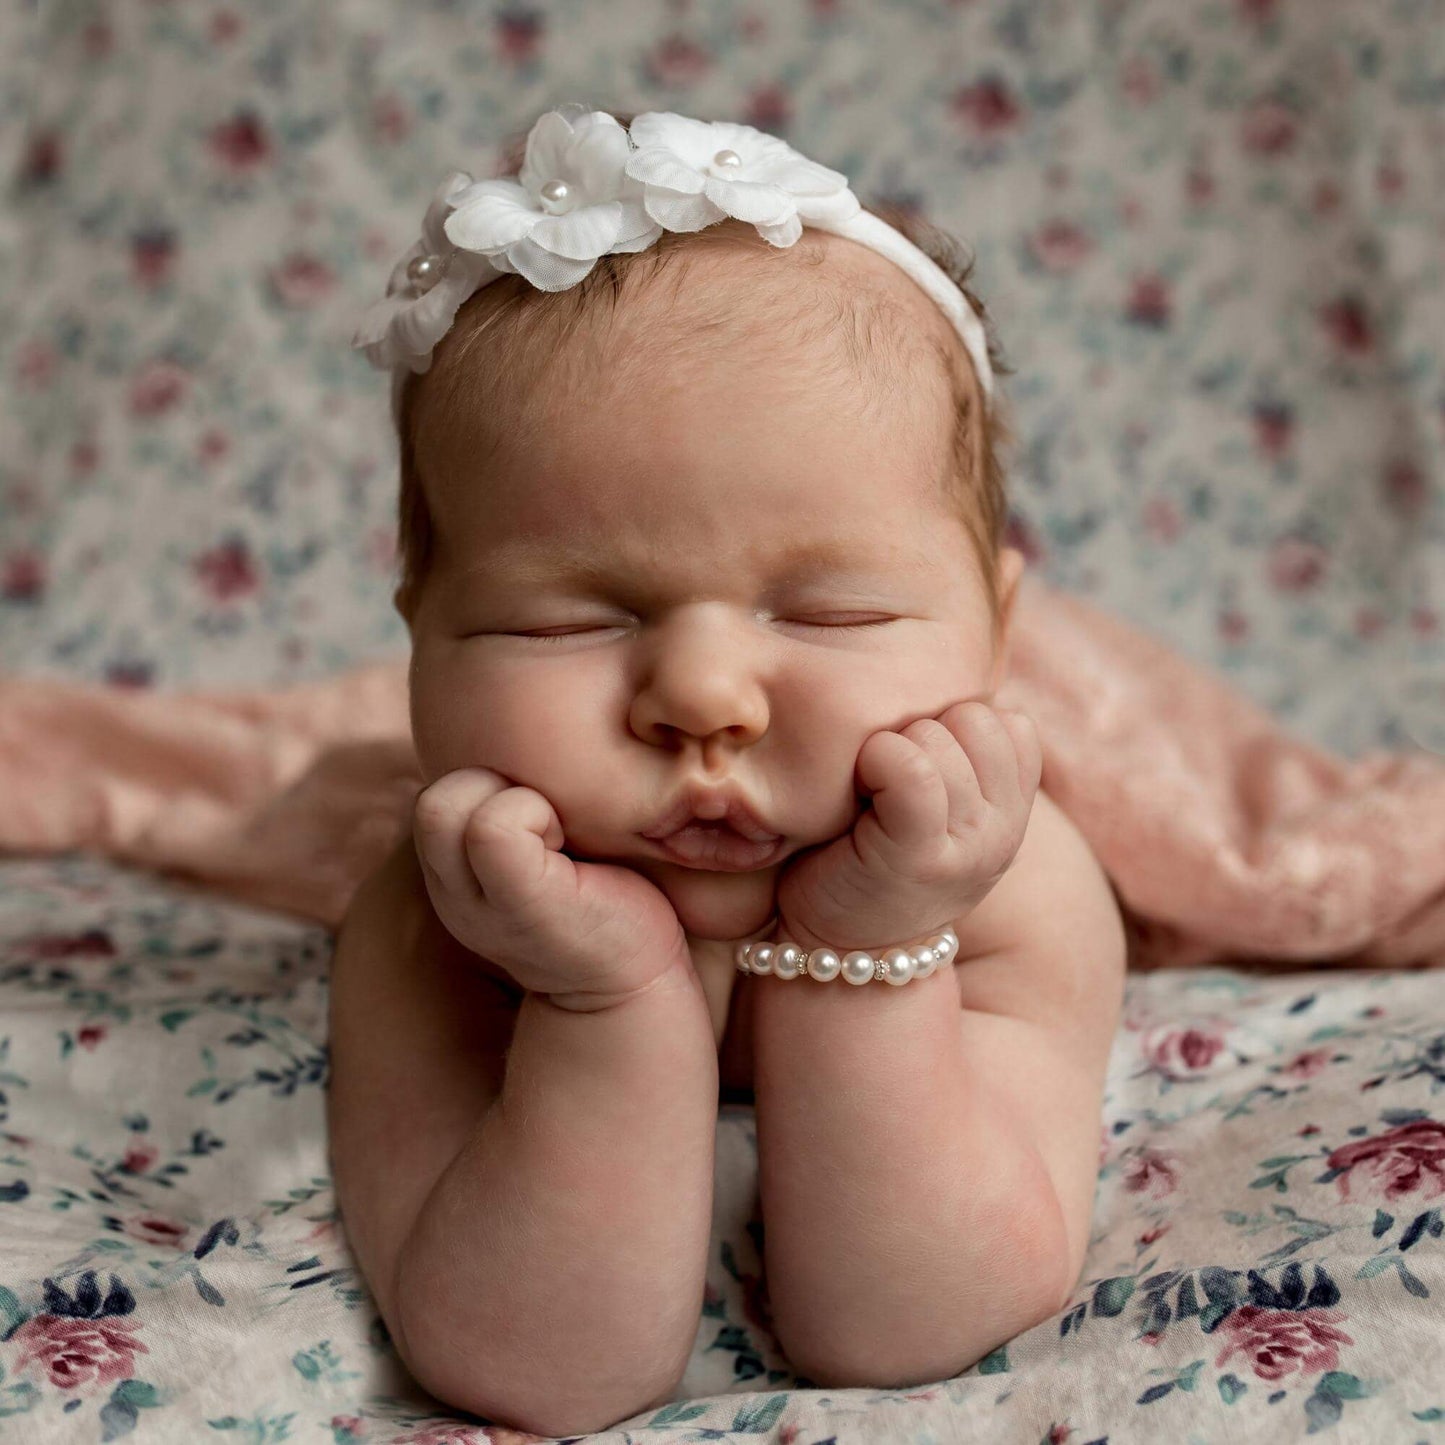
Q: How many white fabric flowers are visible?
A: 3